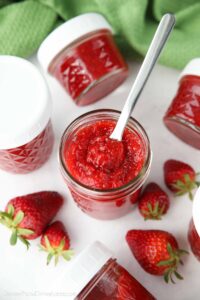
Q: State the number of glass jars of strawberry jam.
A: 6